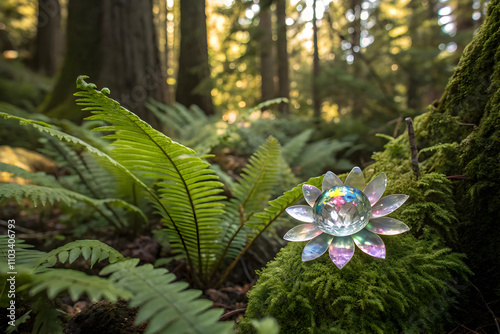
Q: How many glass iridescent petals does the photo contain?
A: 11